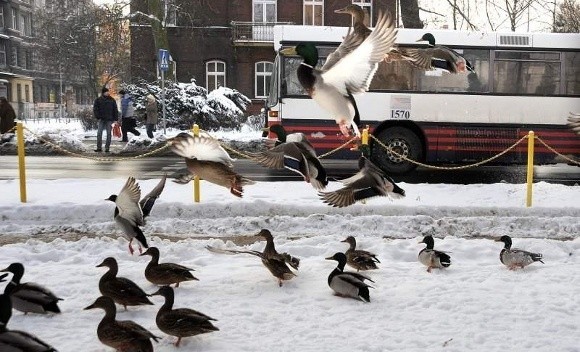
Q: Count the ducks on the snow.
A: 11